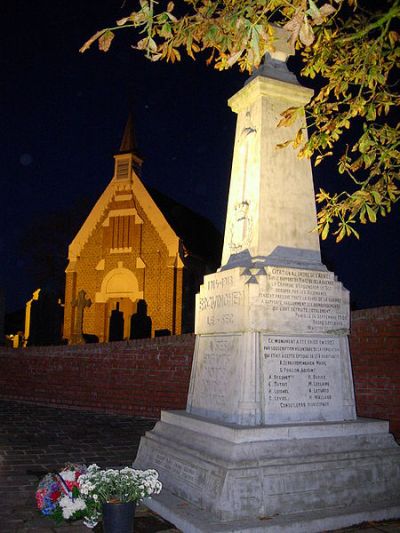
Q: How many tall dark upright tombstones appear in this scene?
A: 2